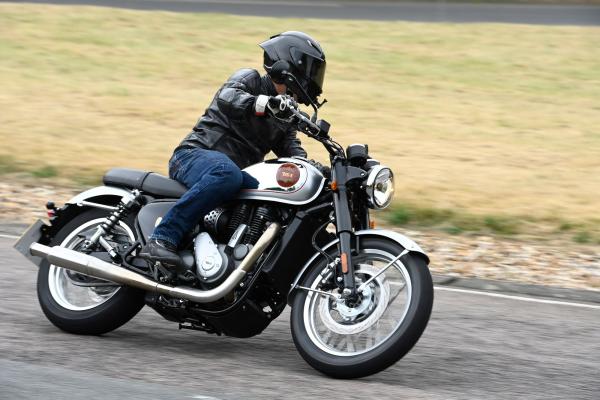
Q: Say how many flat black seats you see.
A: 1